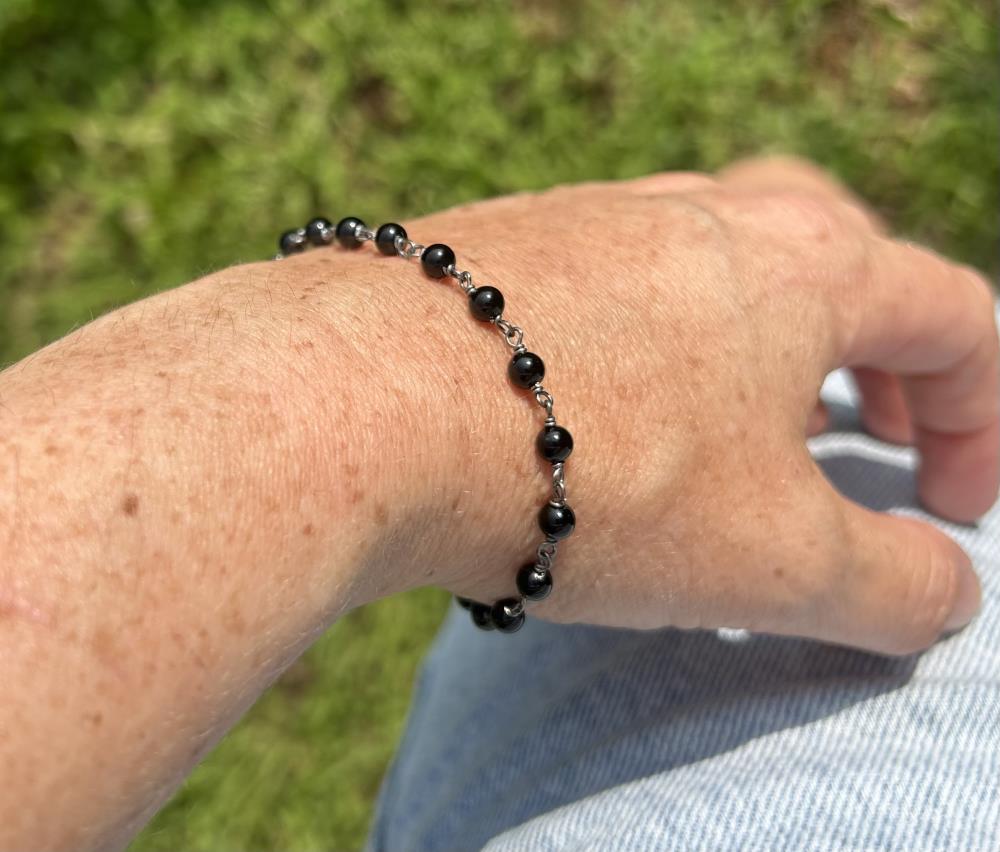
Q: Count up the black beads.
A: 13